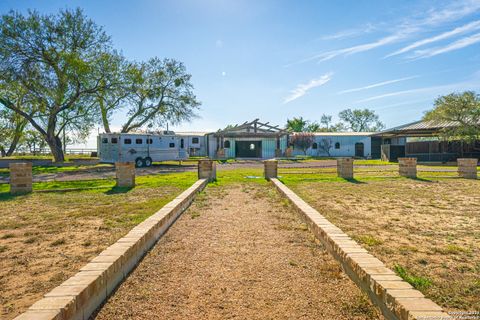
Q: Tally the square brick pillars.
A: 7